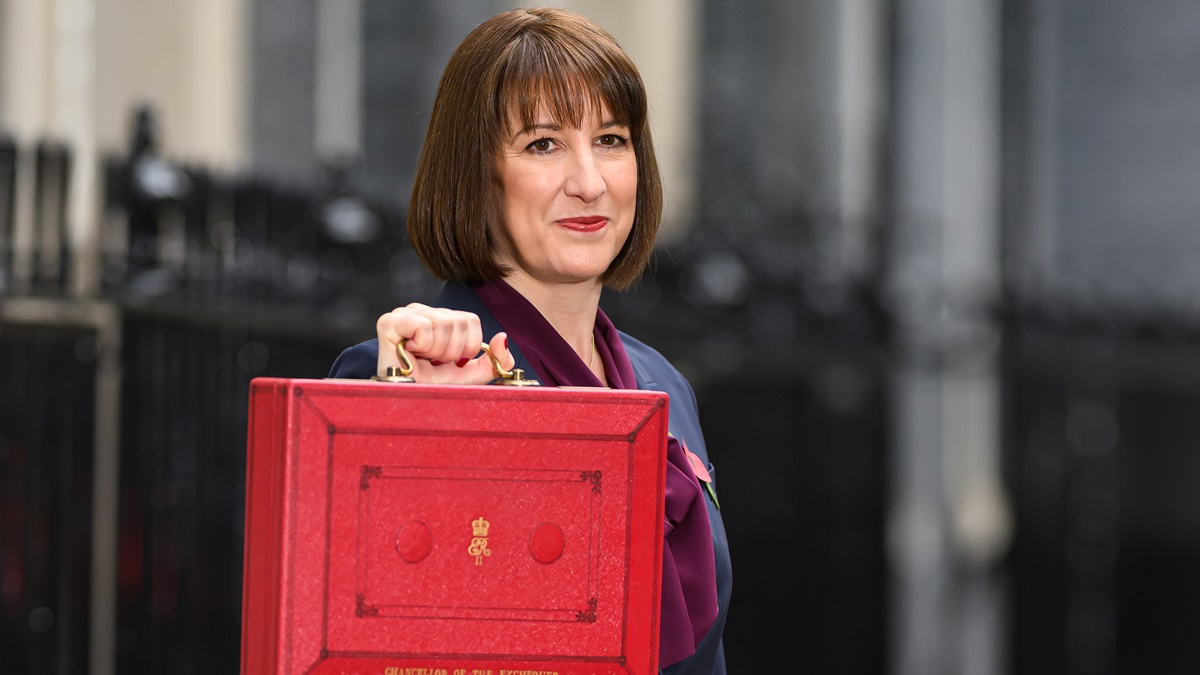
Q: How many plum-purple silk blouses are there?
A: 1